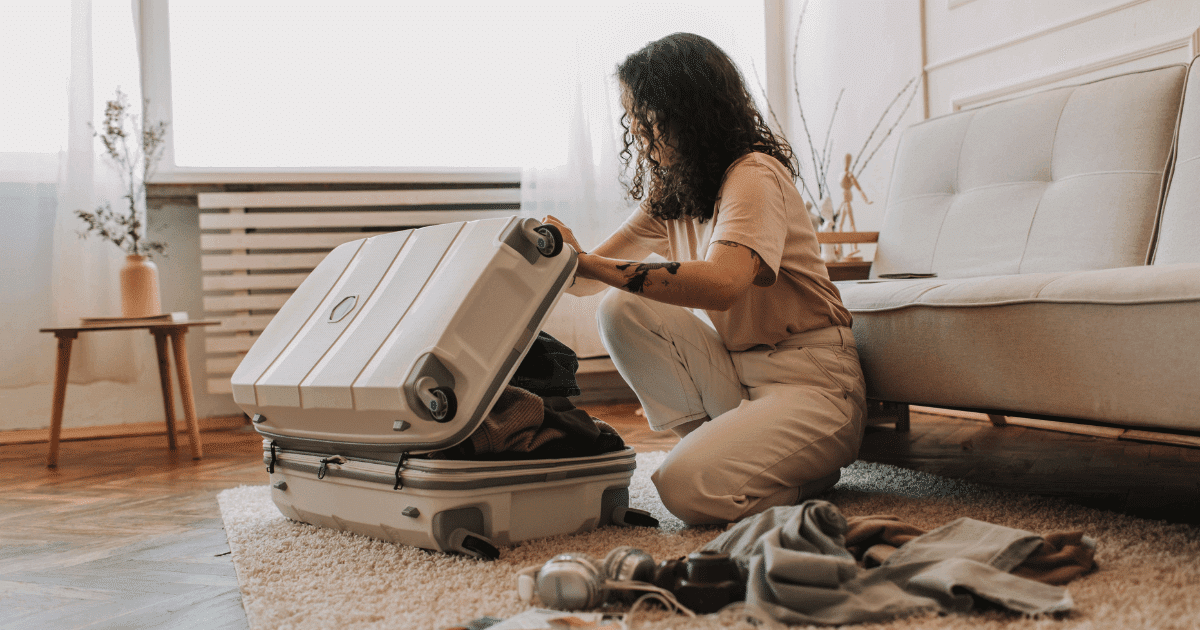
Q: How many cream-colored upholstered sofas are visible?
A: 1